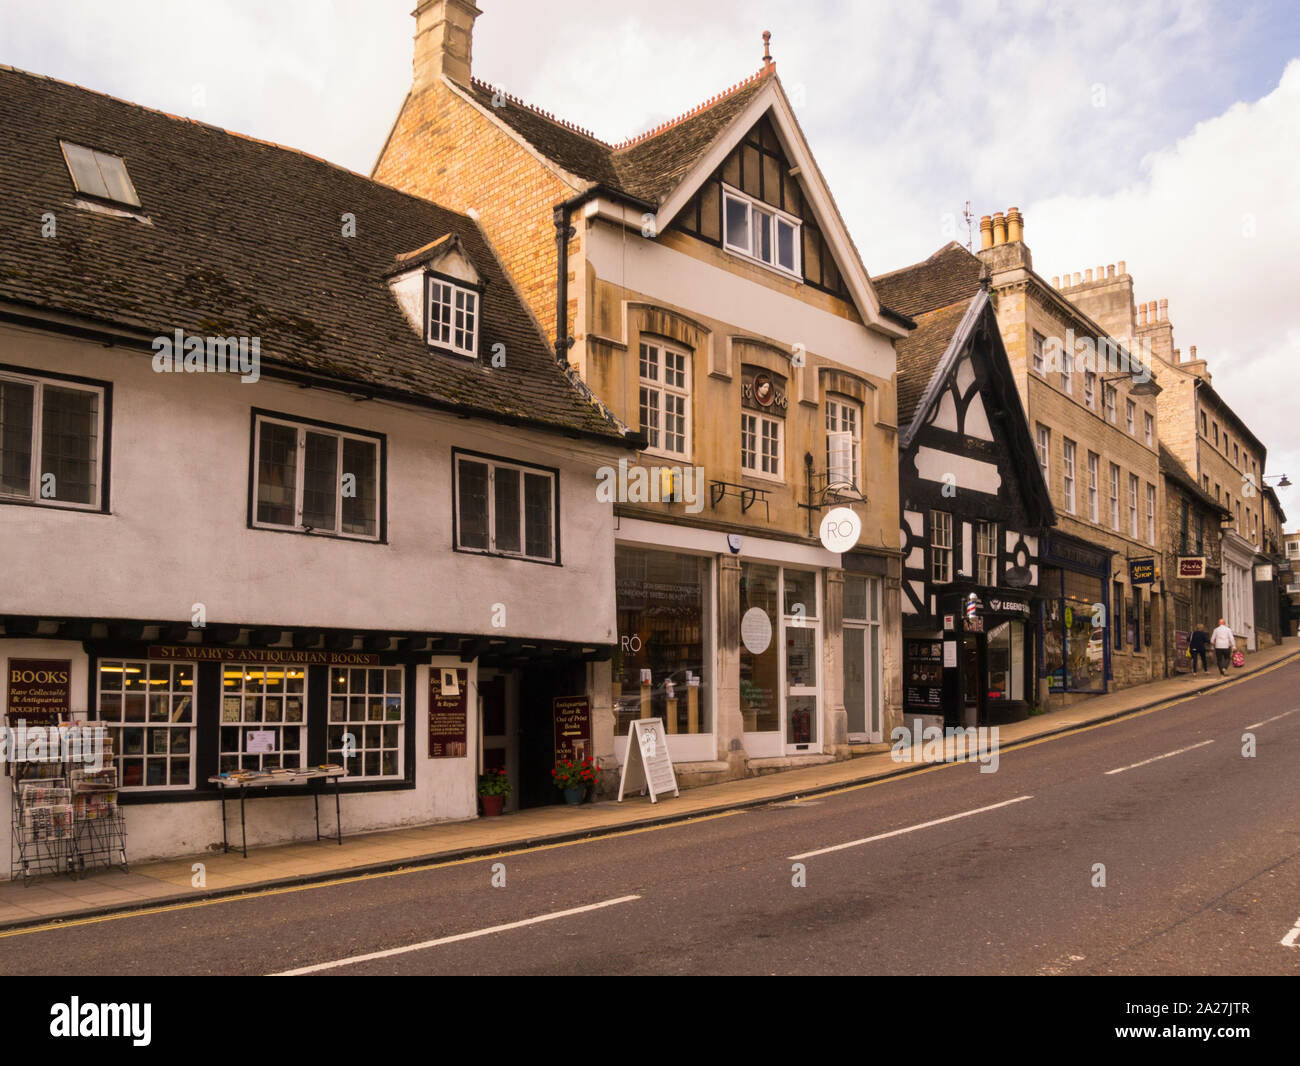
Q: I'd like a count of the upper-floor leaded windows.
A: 3